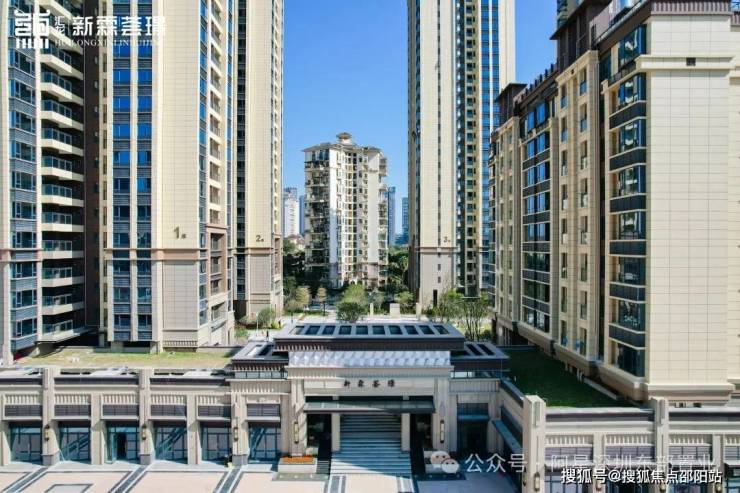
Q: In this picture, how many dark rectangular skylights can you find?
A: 14